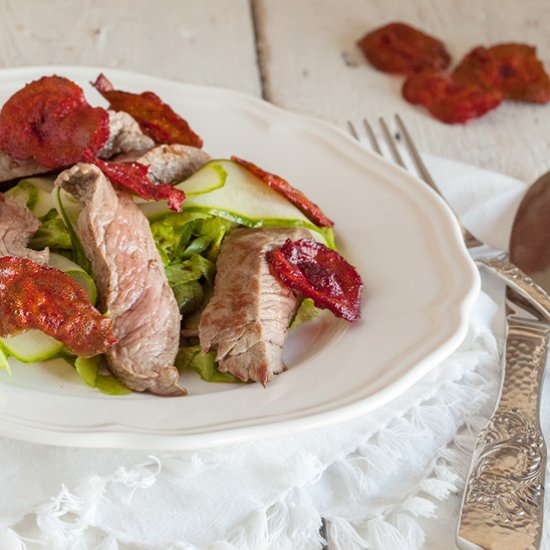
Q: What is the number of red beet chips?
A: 9